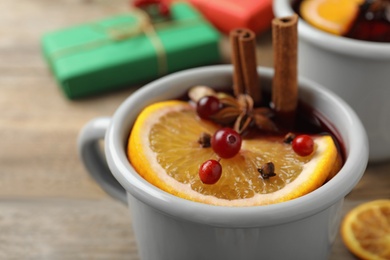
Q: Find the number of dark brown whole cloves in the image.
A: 3